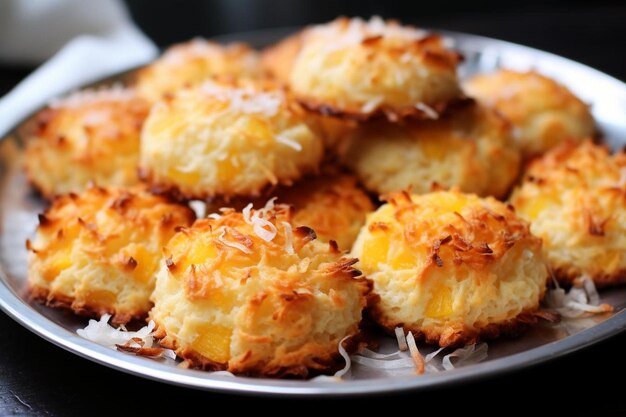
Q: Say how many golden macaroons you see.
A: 12